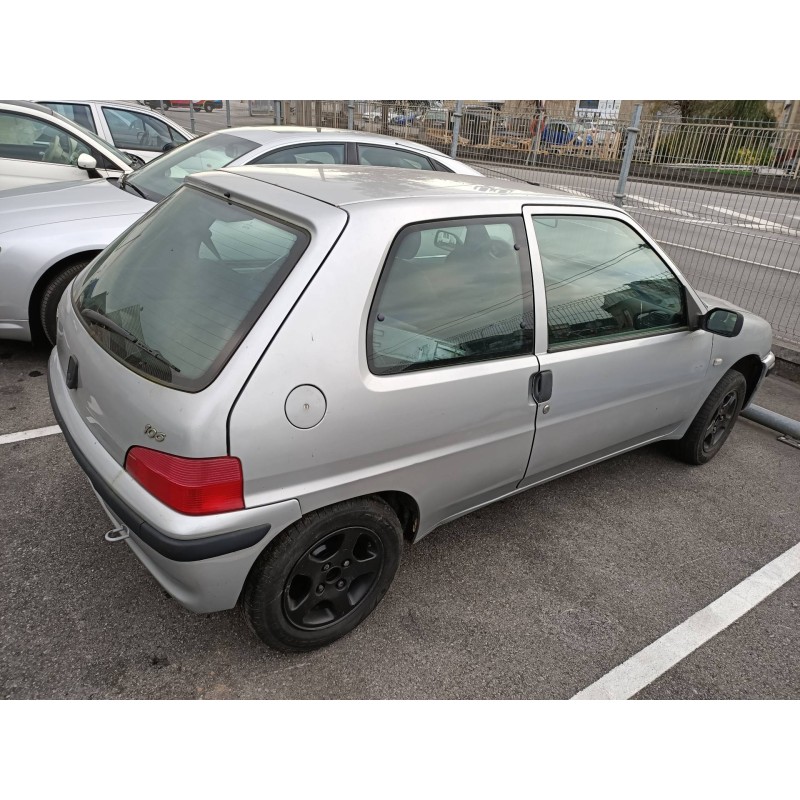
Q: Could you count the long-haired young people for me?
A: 0